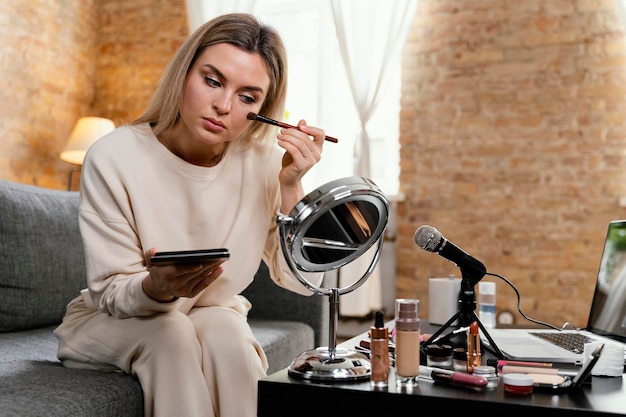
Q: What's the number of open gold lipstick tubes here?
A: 1